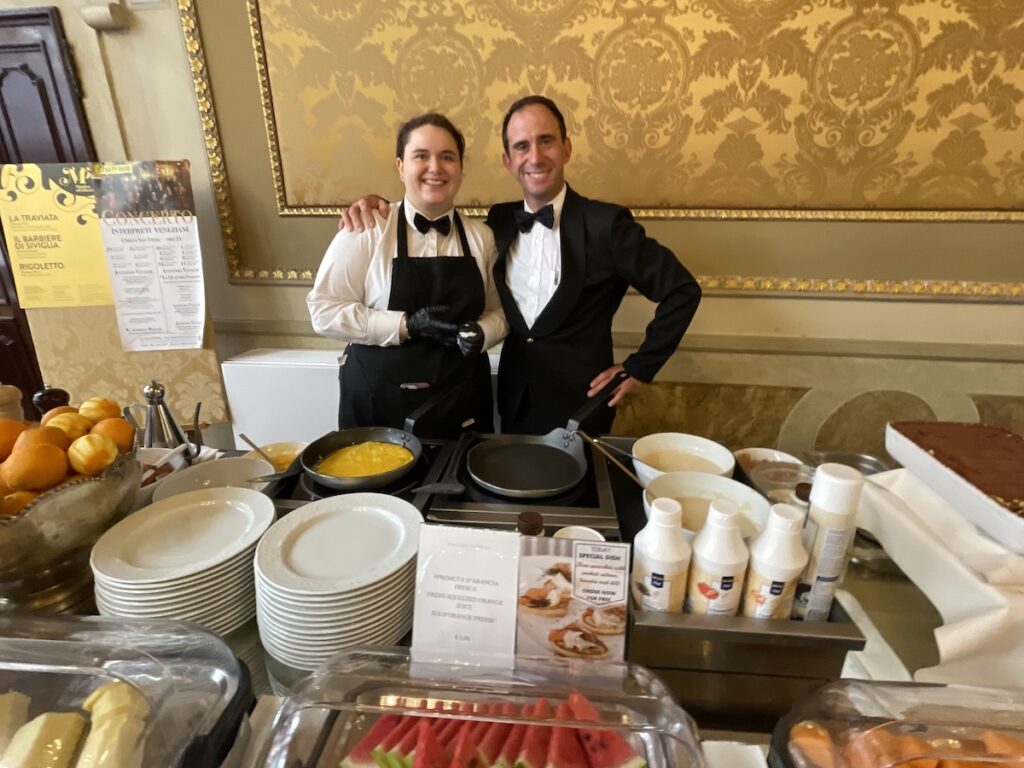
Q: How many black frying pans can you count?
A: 2